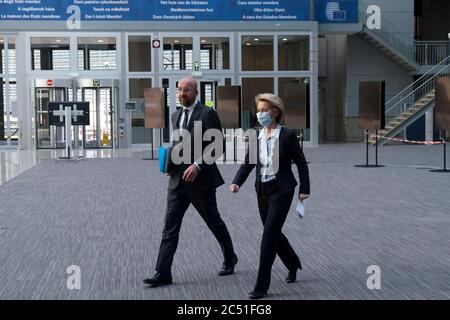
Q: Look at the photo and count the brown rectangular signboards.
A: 5